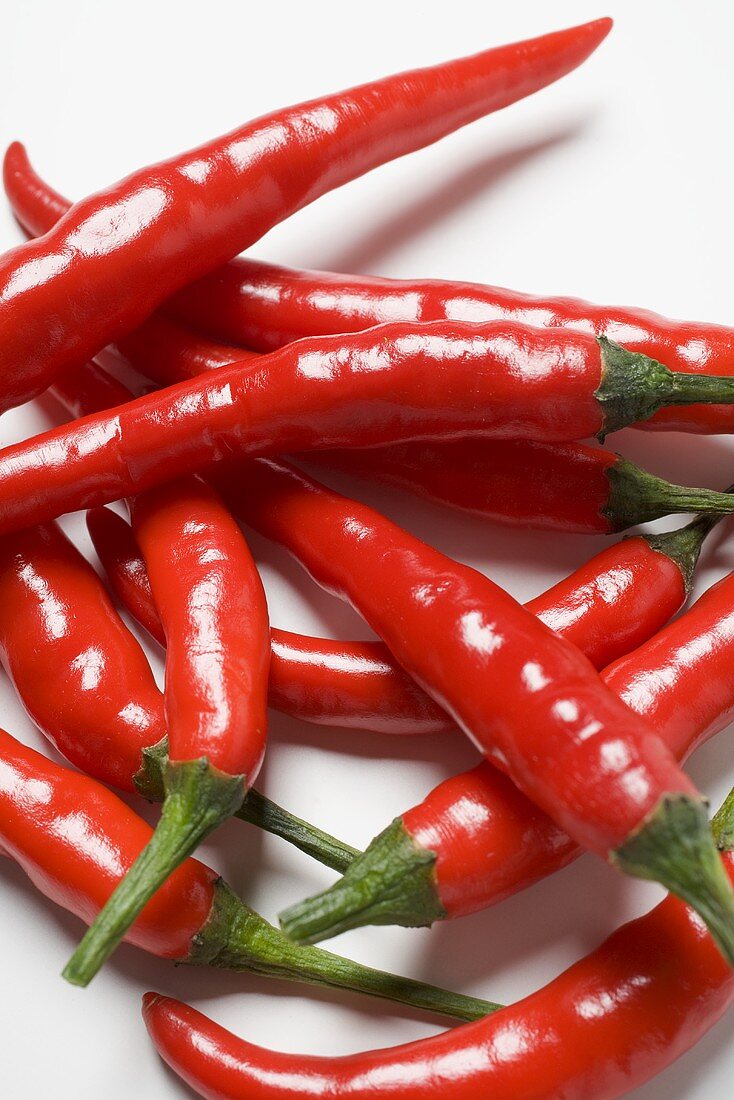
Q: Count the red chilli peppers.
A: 11